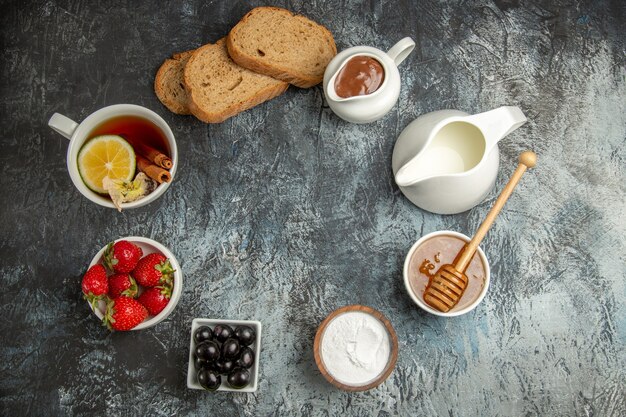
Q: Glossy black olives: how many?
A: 10